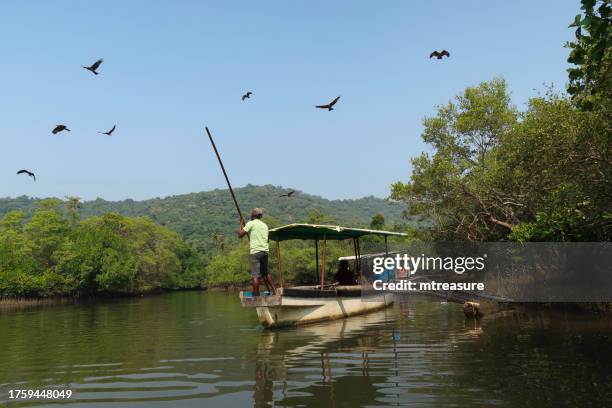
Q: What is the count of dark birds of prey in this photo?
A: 8